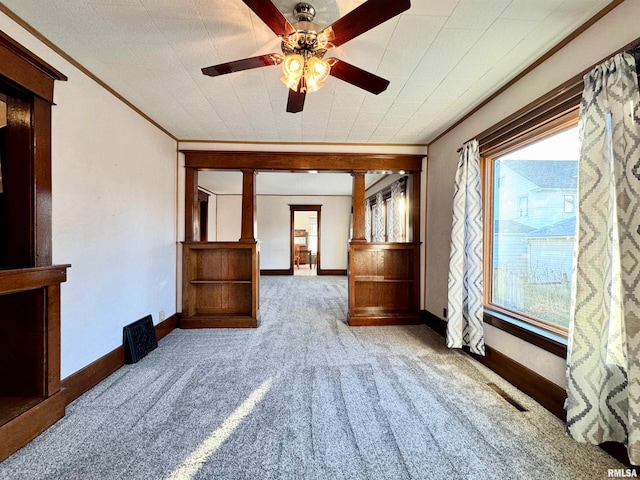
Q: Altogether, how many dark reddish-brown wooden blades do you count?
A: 5